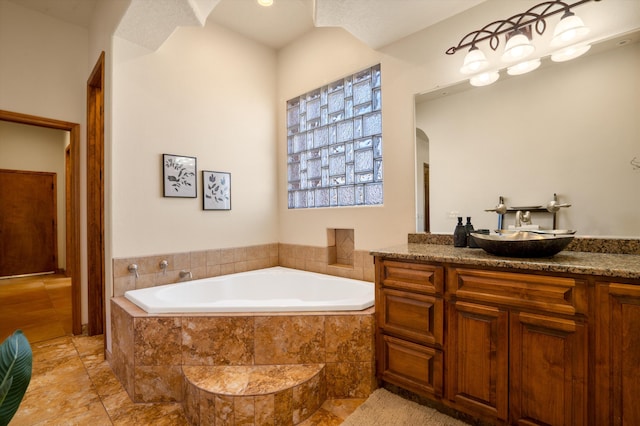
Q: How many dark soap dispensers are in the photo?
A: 2